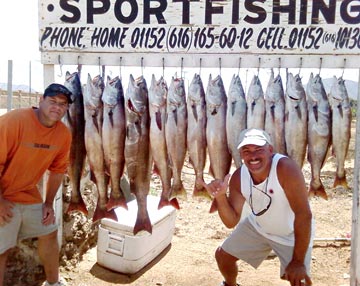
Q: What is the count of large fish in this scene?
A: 14